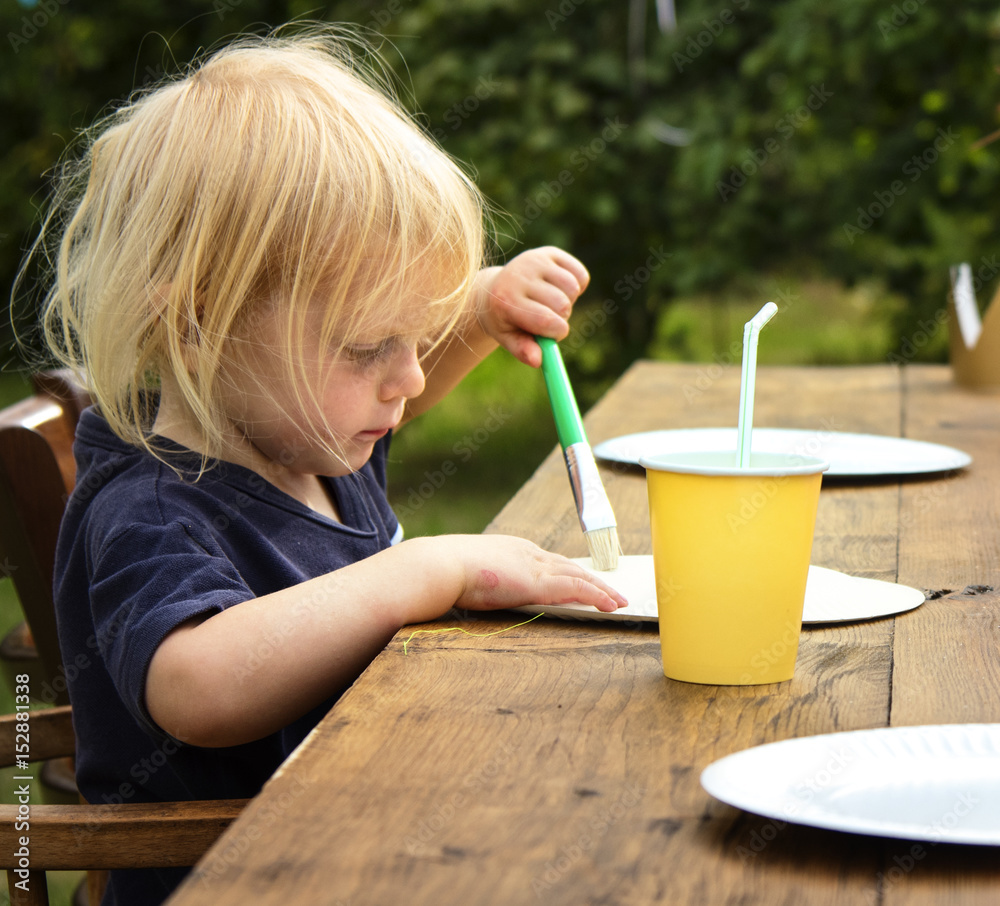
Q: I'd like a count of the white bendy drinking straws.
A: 1